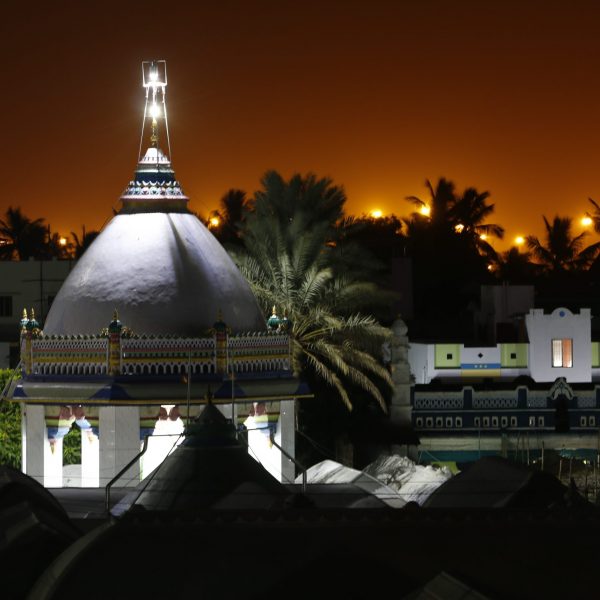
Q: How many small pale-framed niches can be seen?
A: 14